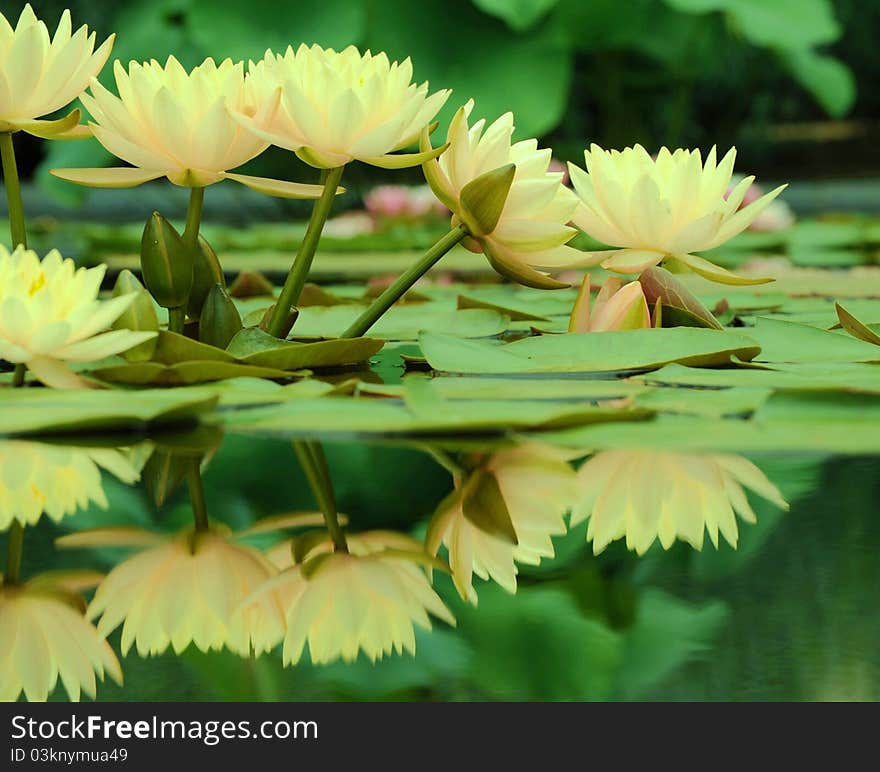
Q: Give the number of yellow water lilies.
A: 6